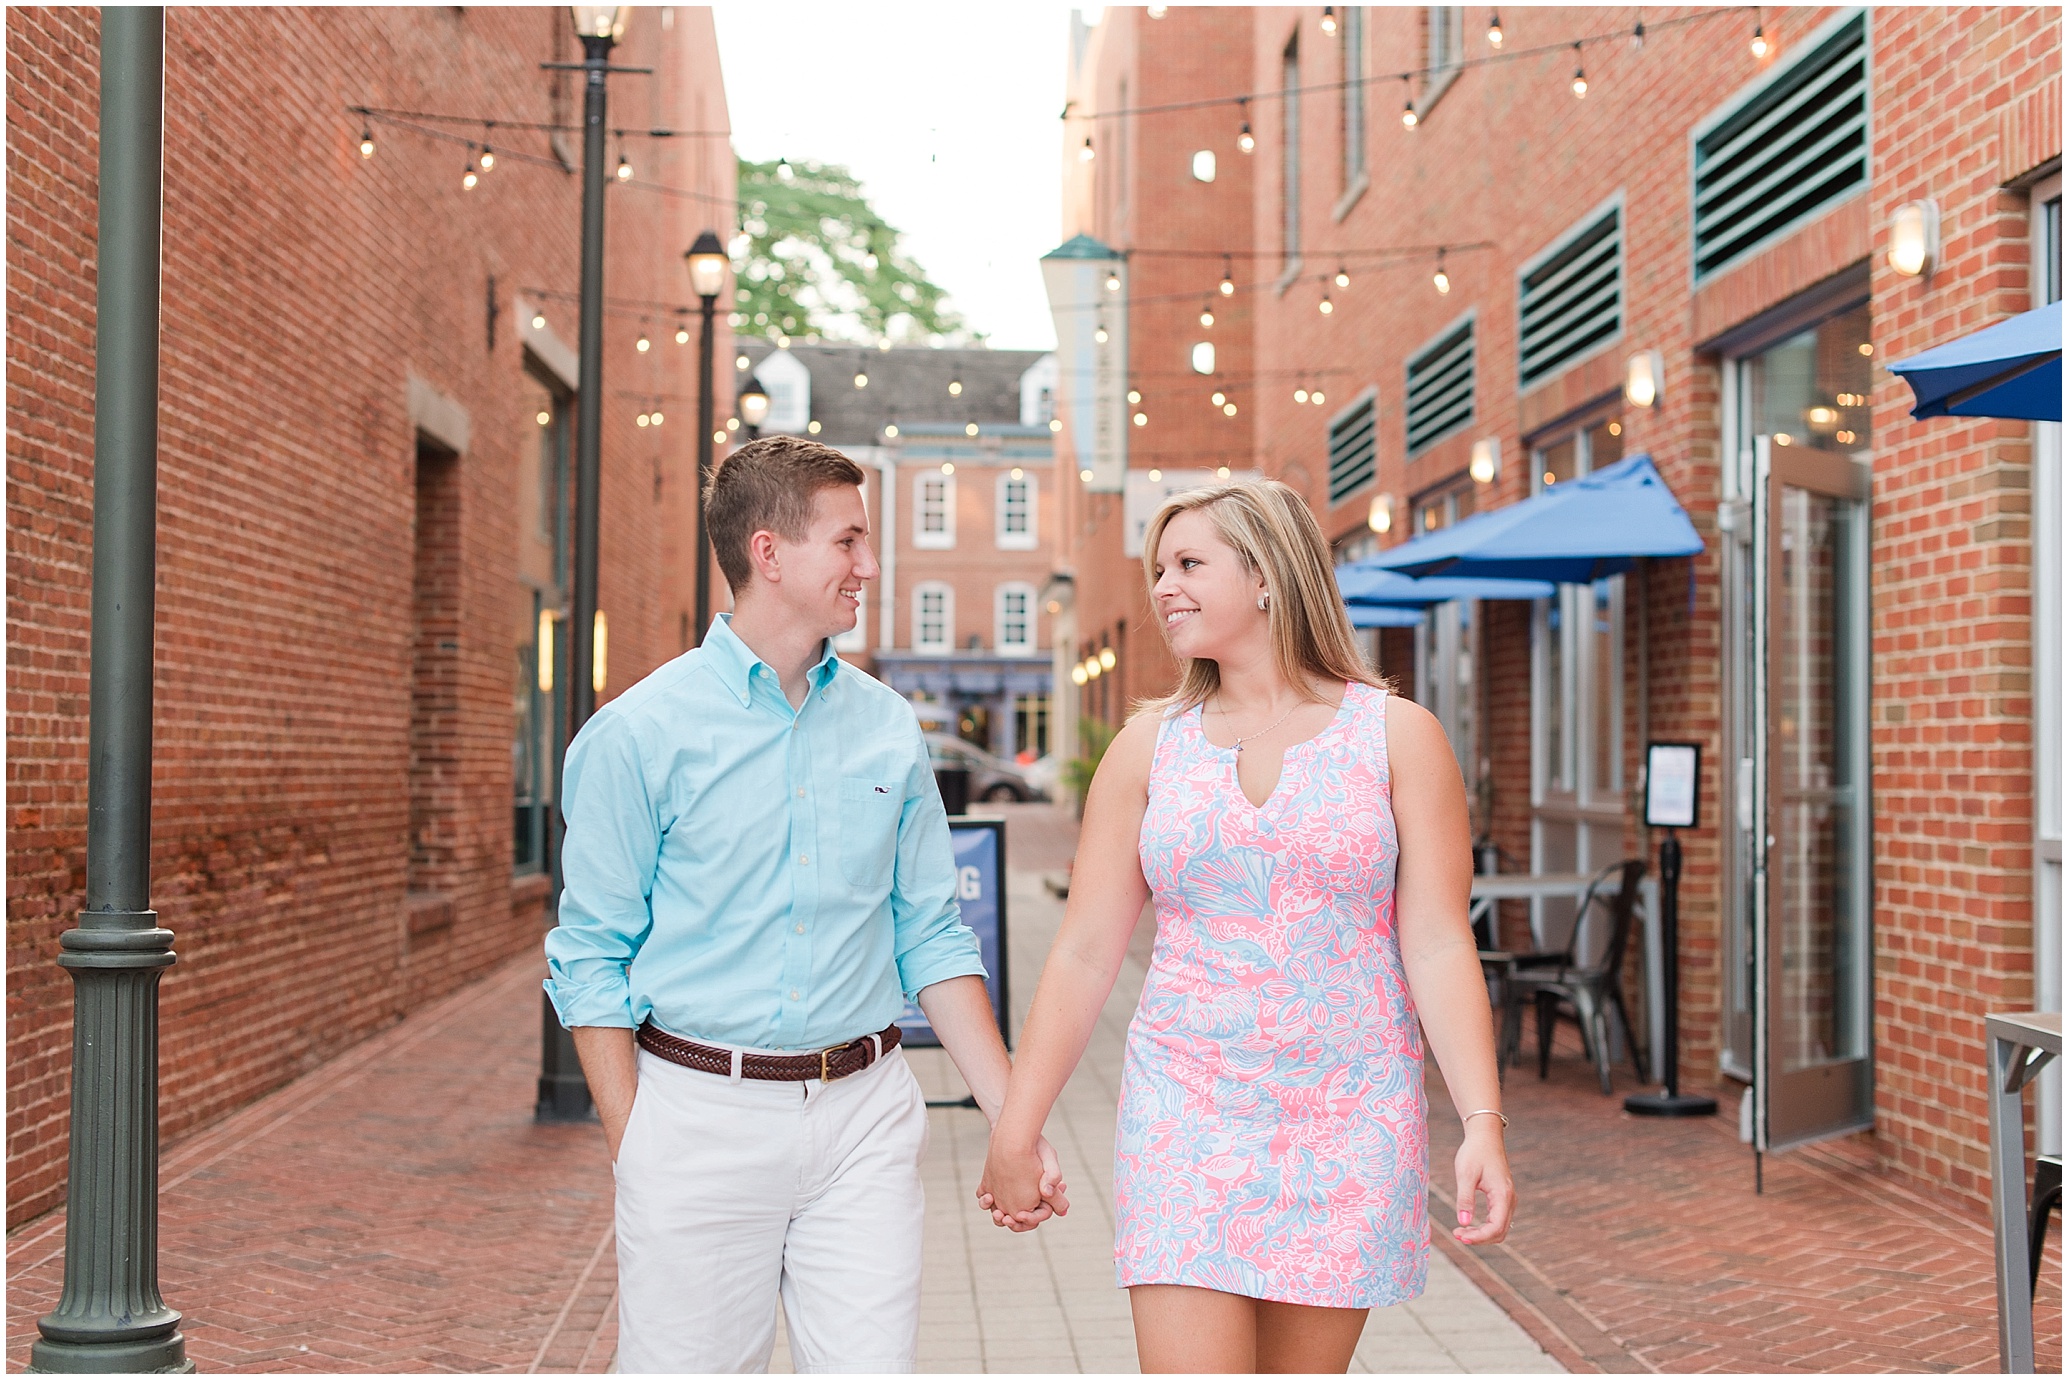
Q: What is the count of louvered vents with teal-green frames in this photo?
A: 4